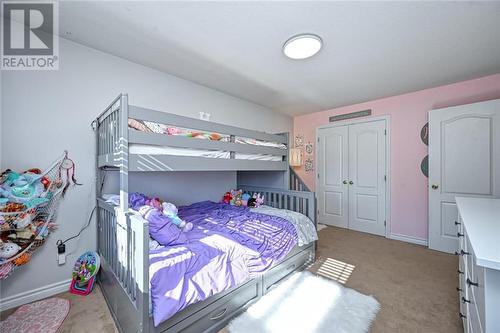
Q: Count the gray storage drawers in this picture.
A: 2